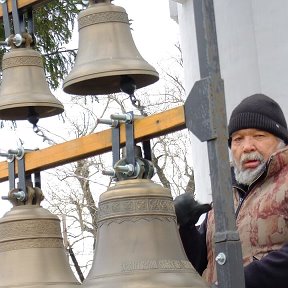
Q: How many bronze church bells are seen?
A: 4